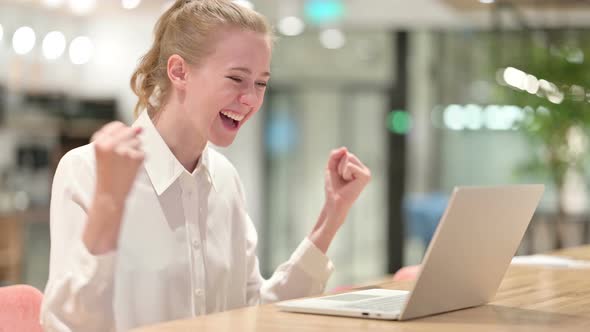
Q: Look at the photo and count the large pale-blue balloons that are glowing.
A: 0